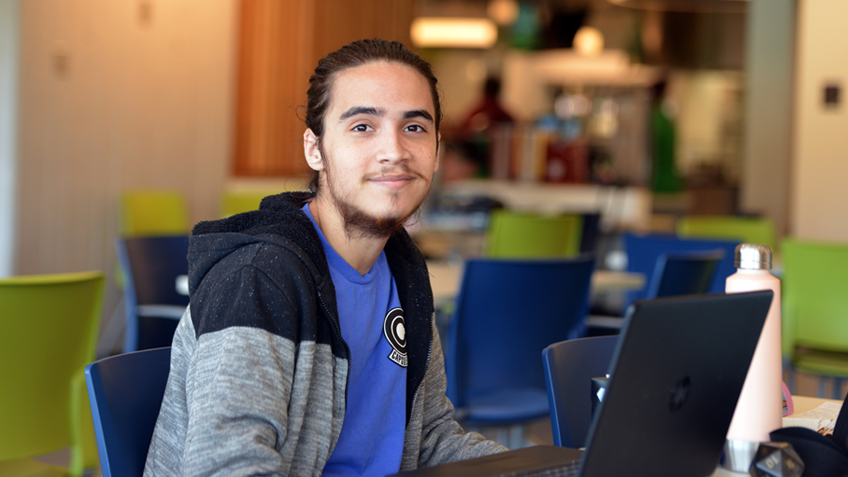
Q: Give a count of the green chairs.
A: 6